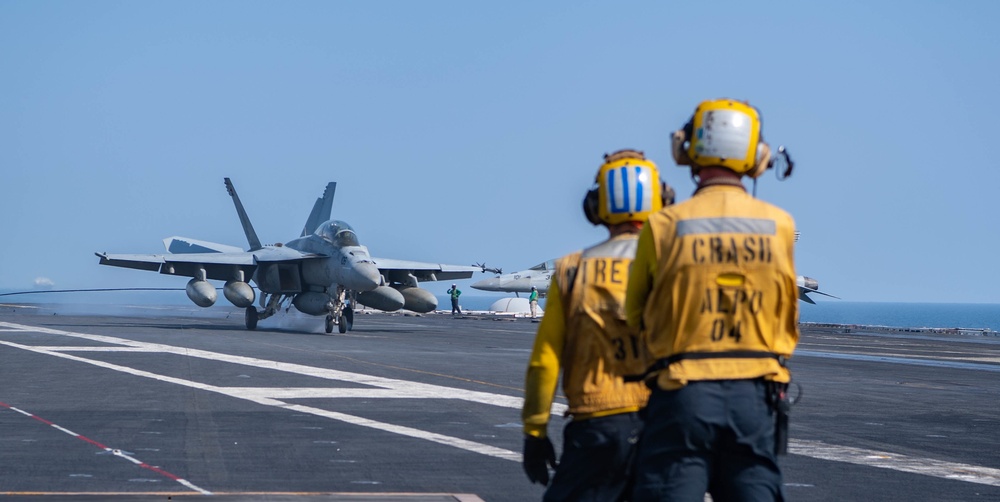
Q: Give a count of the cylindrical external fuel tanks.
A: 5